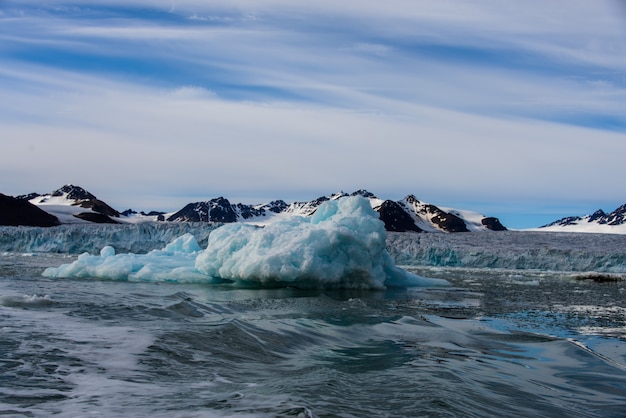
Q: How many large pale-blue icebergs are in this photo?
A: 1